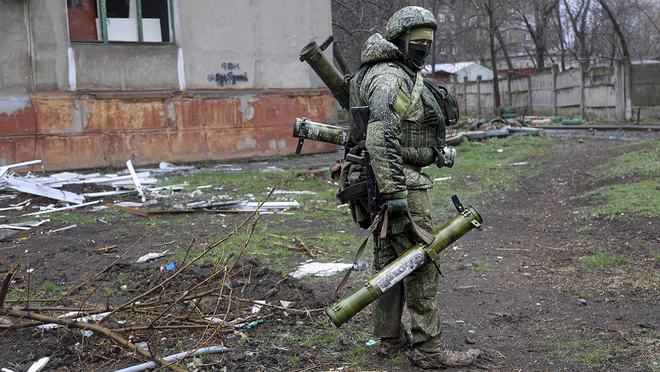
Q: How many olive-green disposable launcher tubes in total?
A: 3